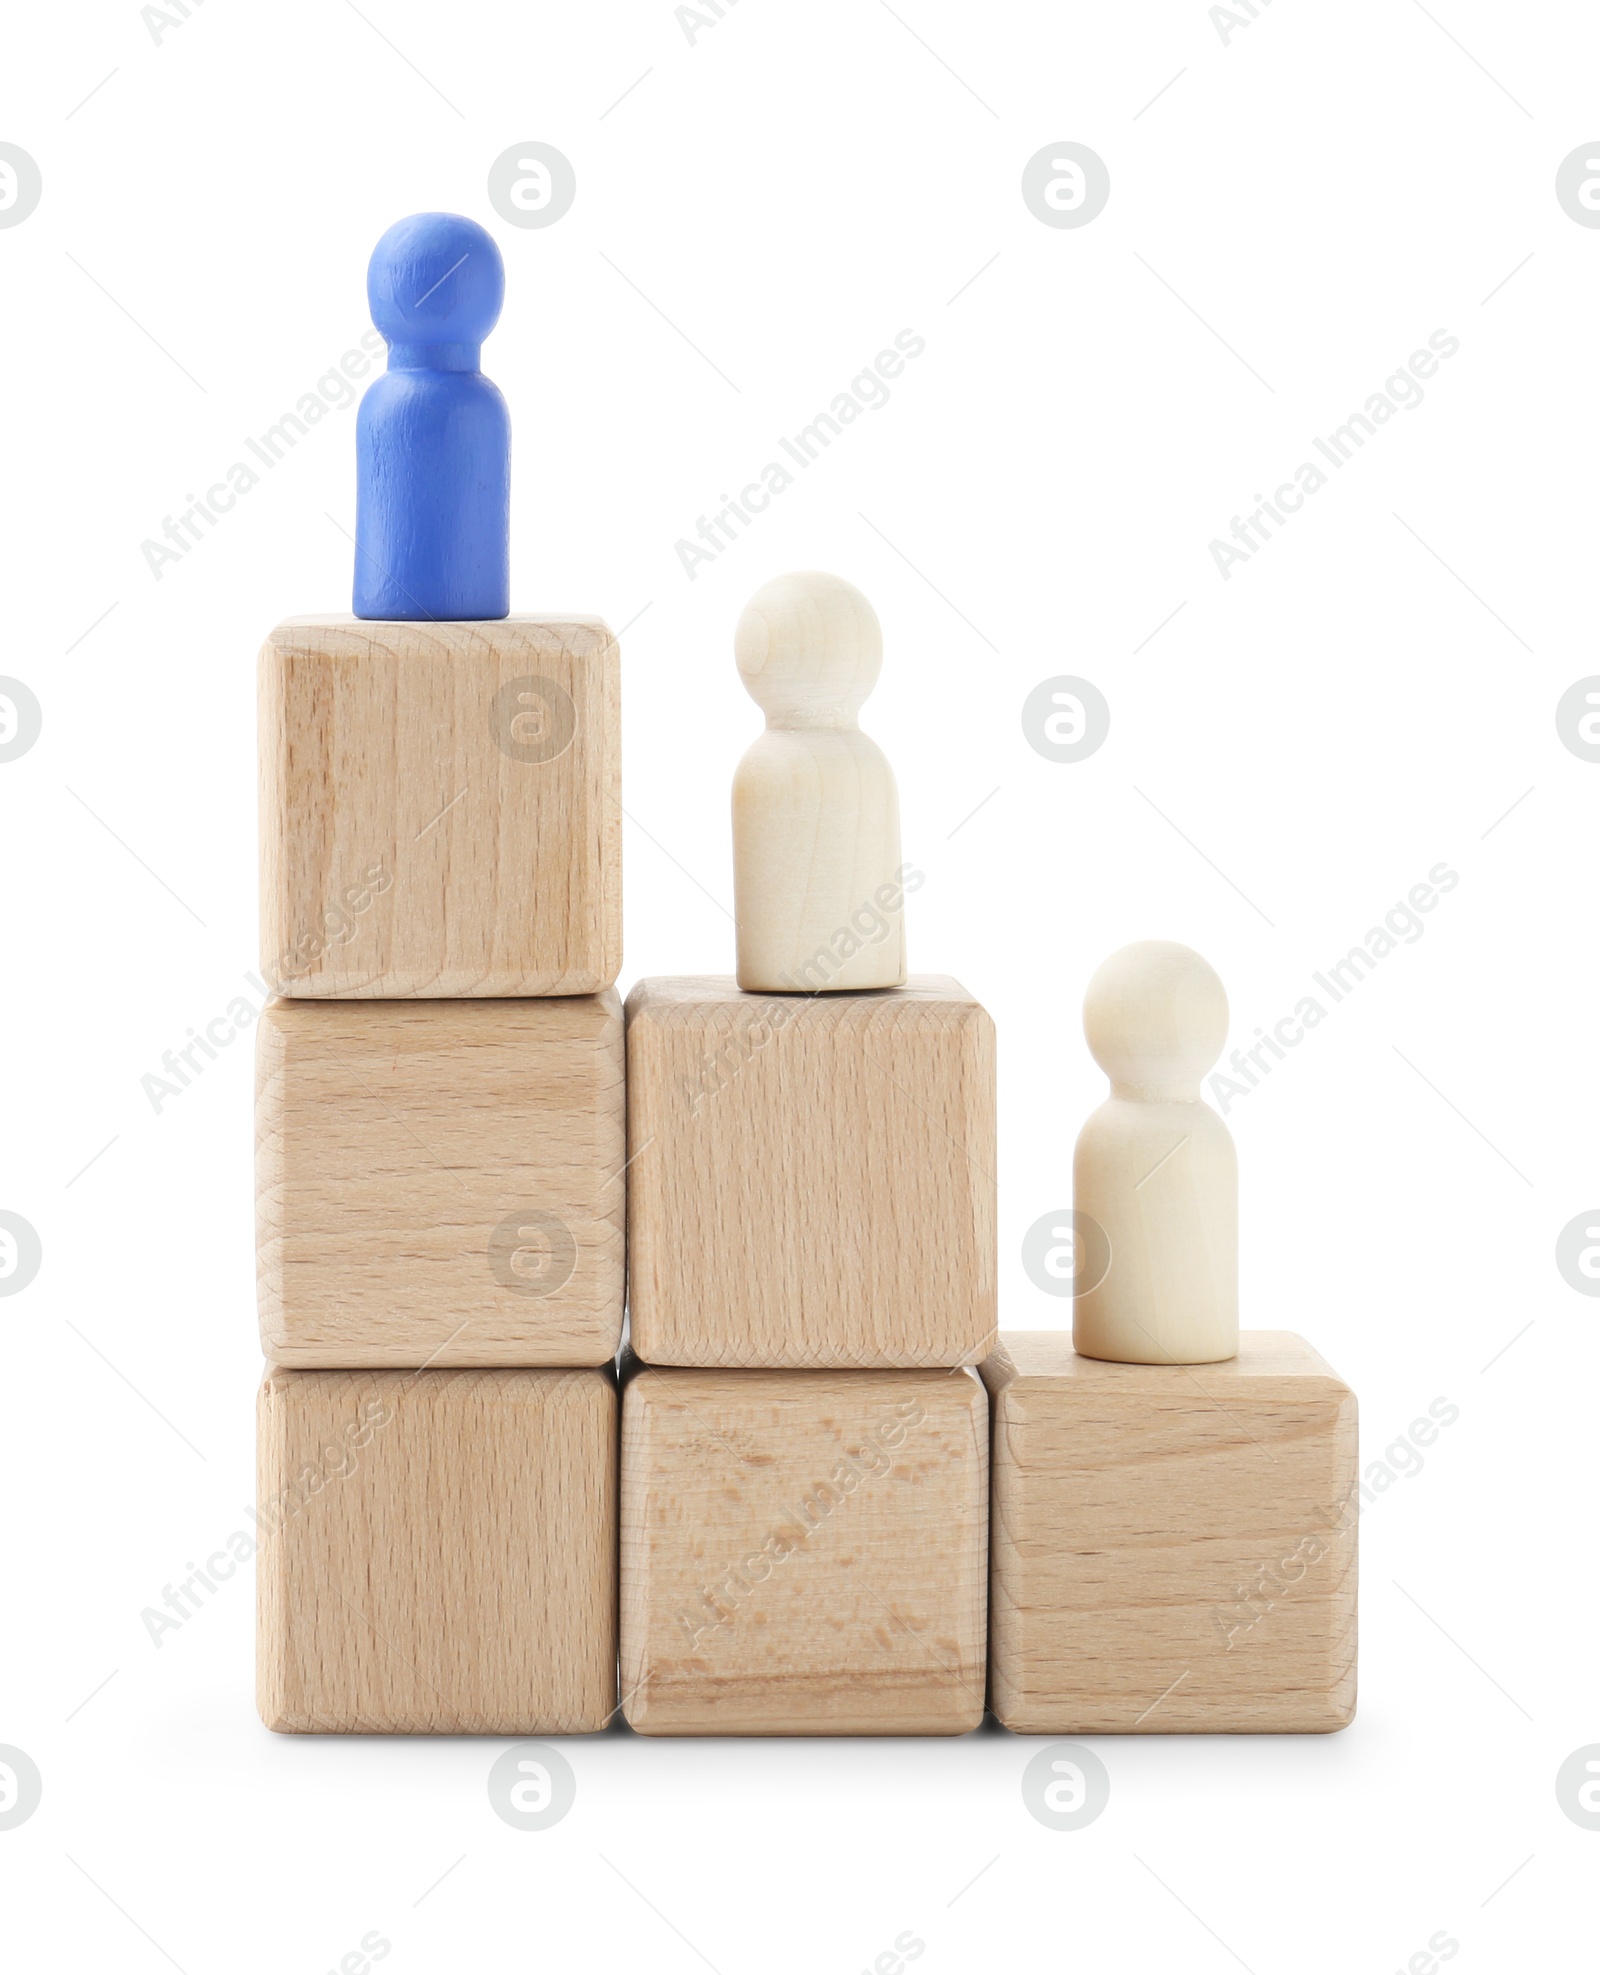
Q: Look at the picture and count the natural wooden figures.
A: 2